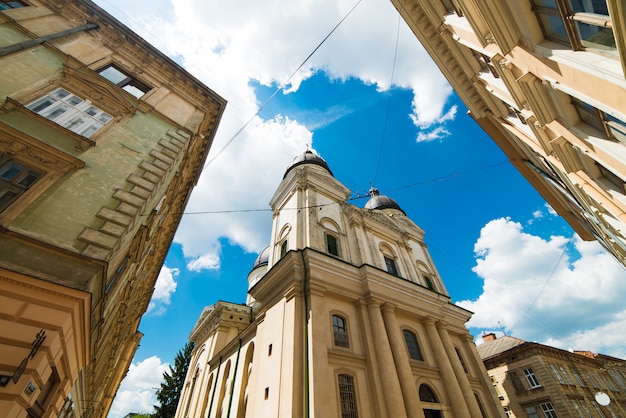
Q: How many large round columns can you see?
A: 4